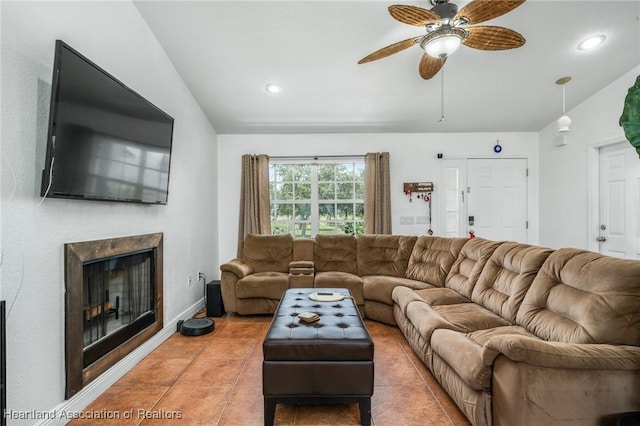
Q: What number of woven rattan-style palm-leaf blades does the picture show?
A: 5